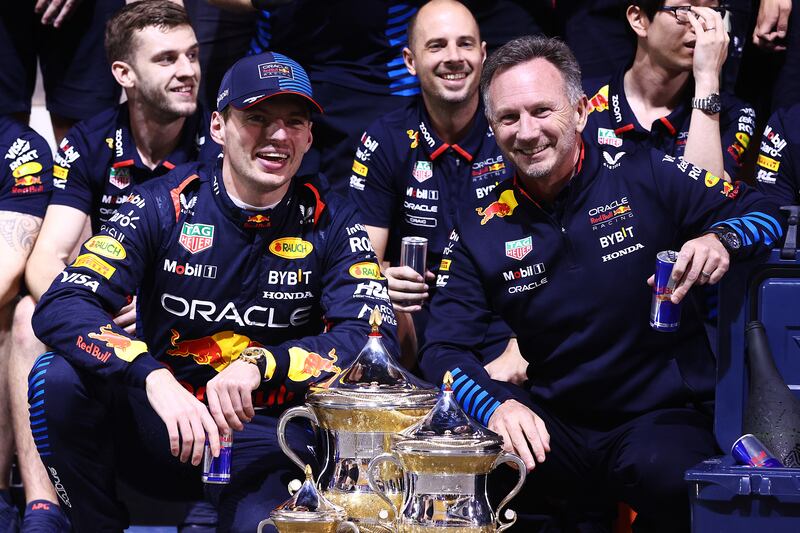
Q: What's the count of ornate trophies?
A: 3